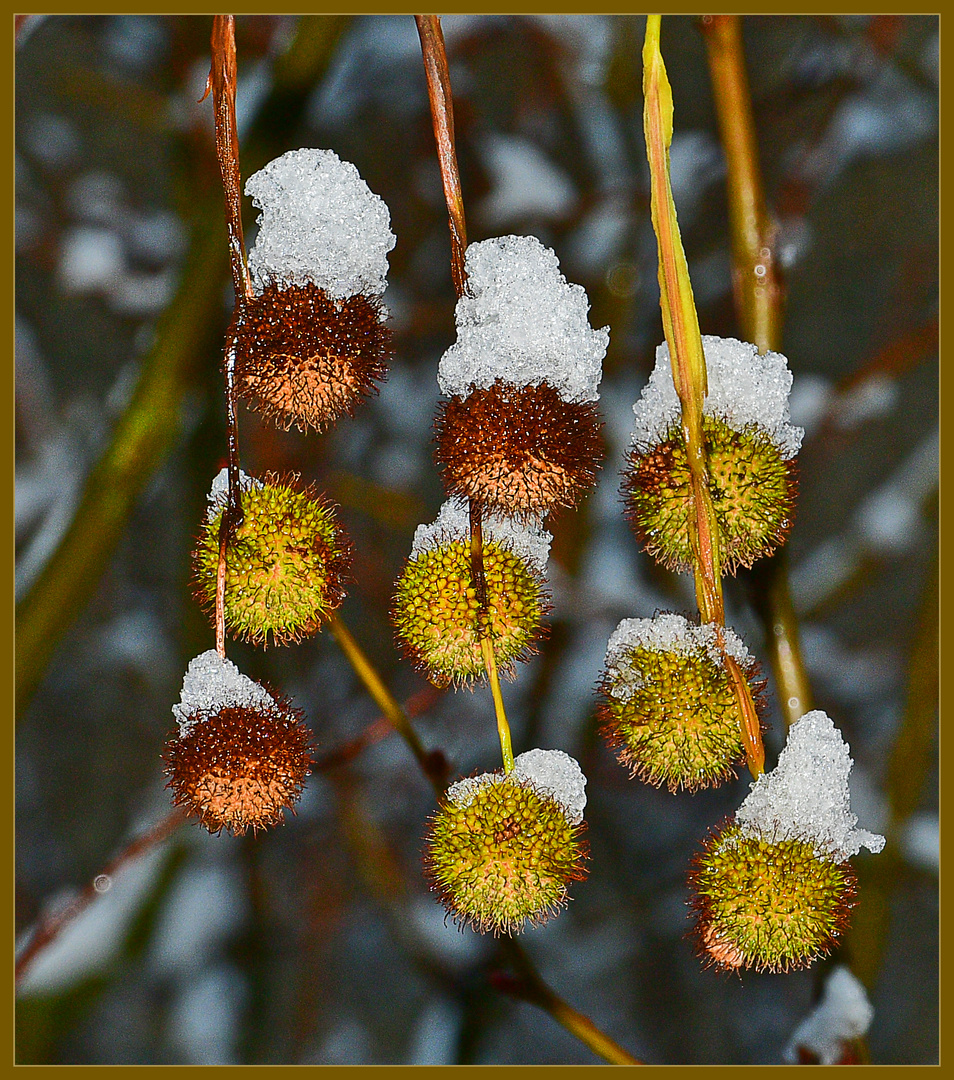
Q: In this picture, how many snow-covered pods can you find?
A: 9